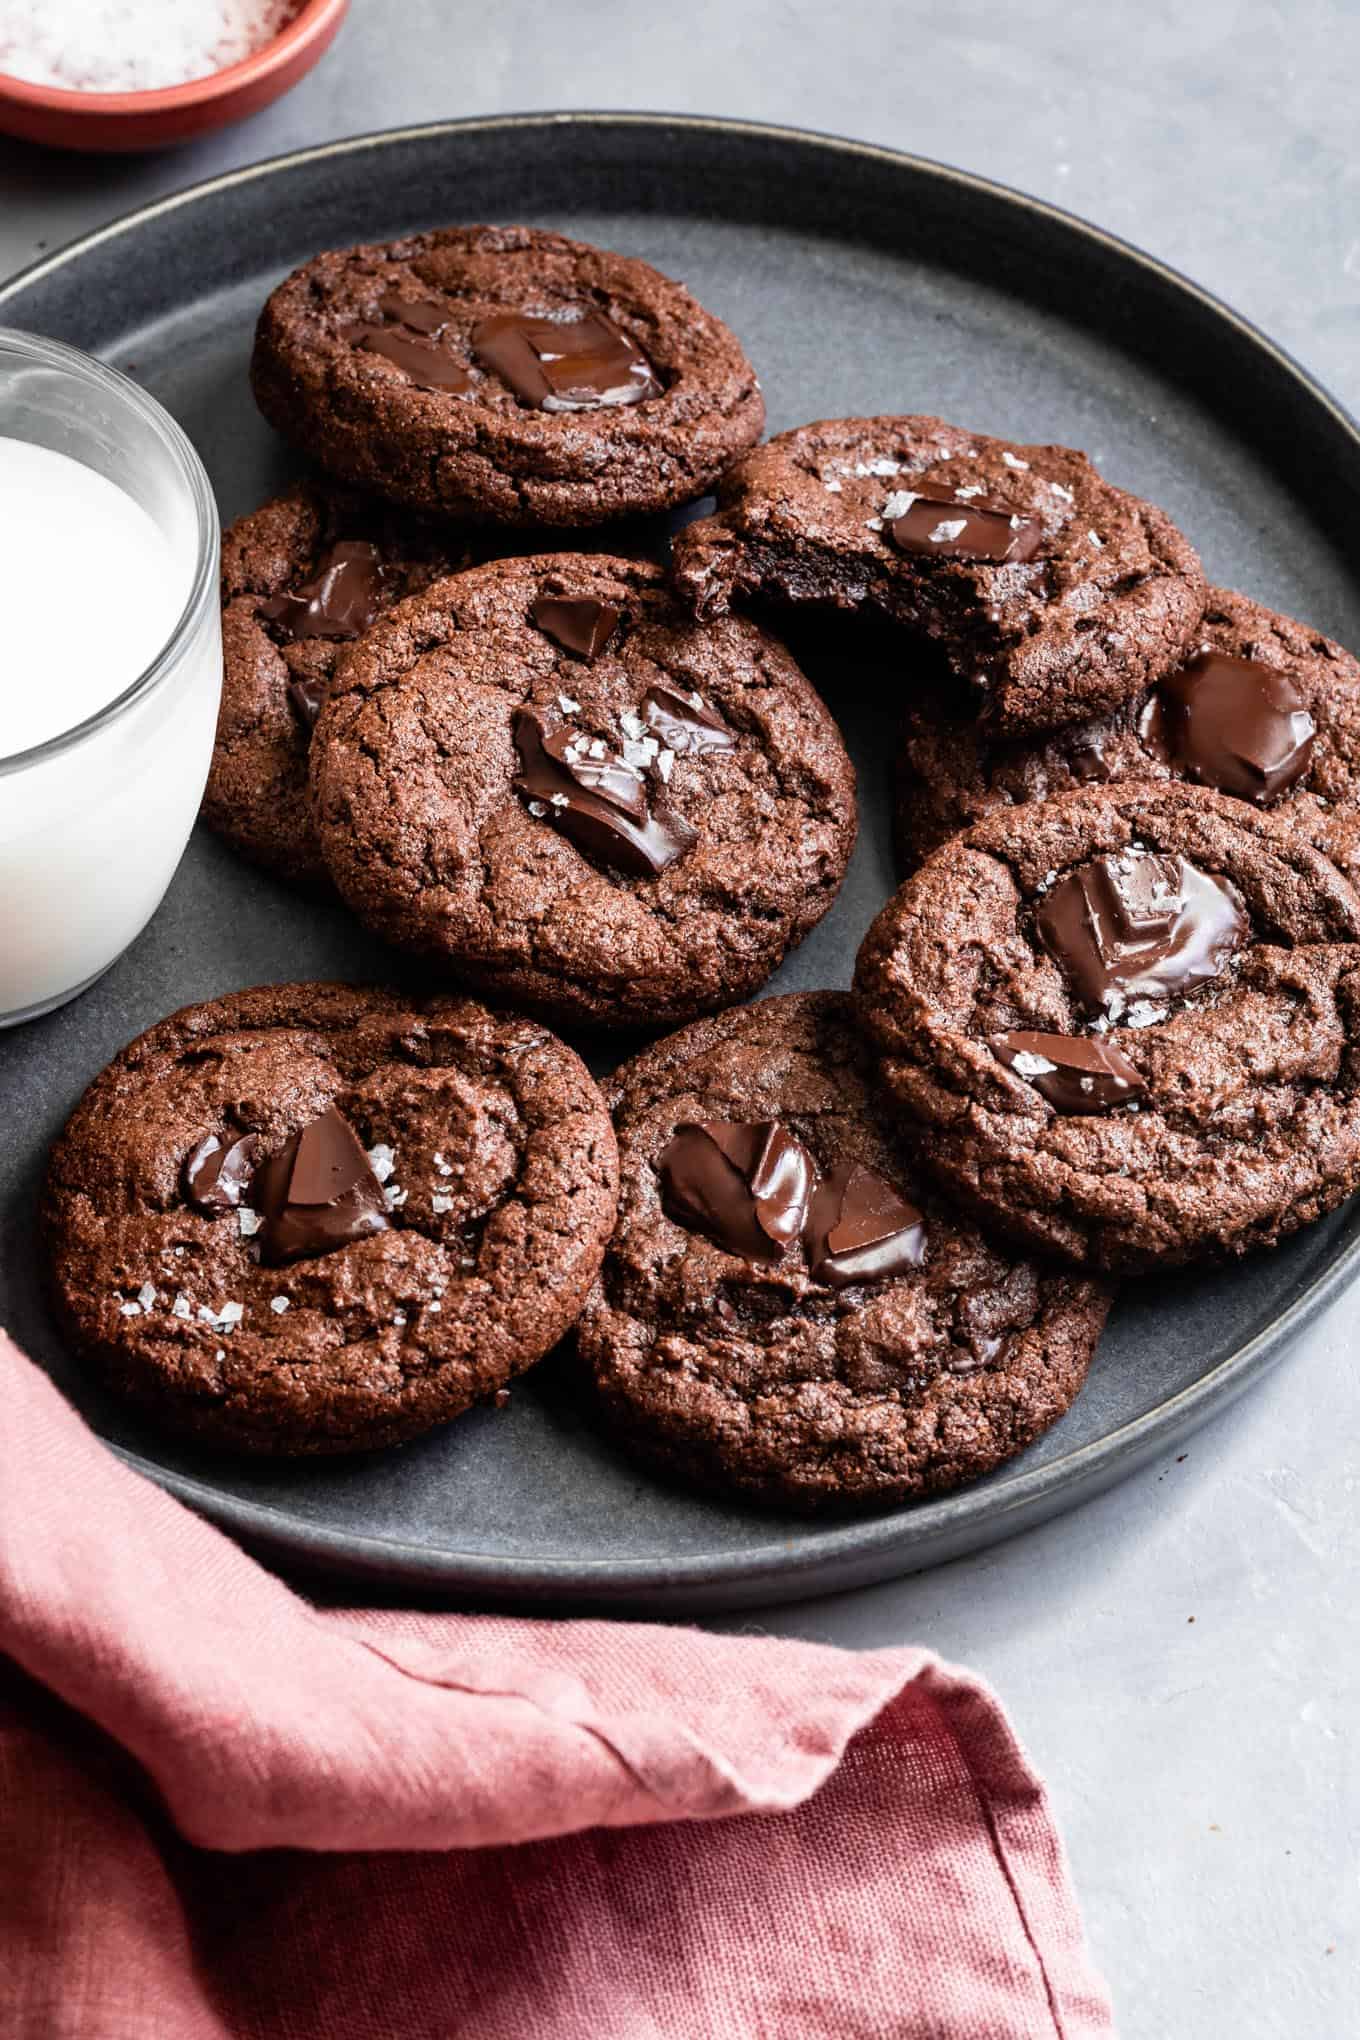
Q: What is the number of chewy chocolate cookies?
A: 8